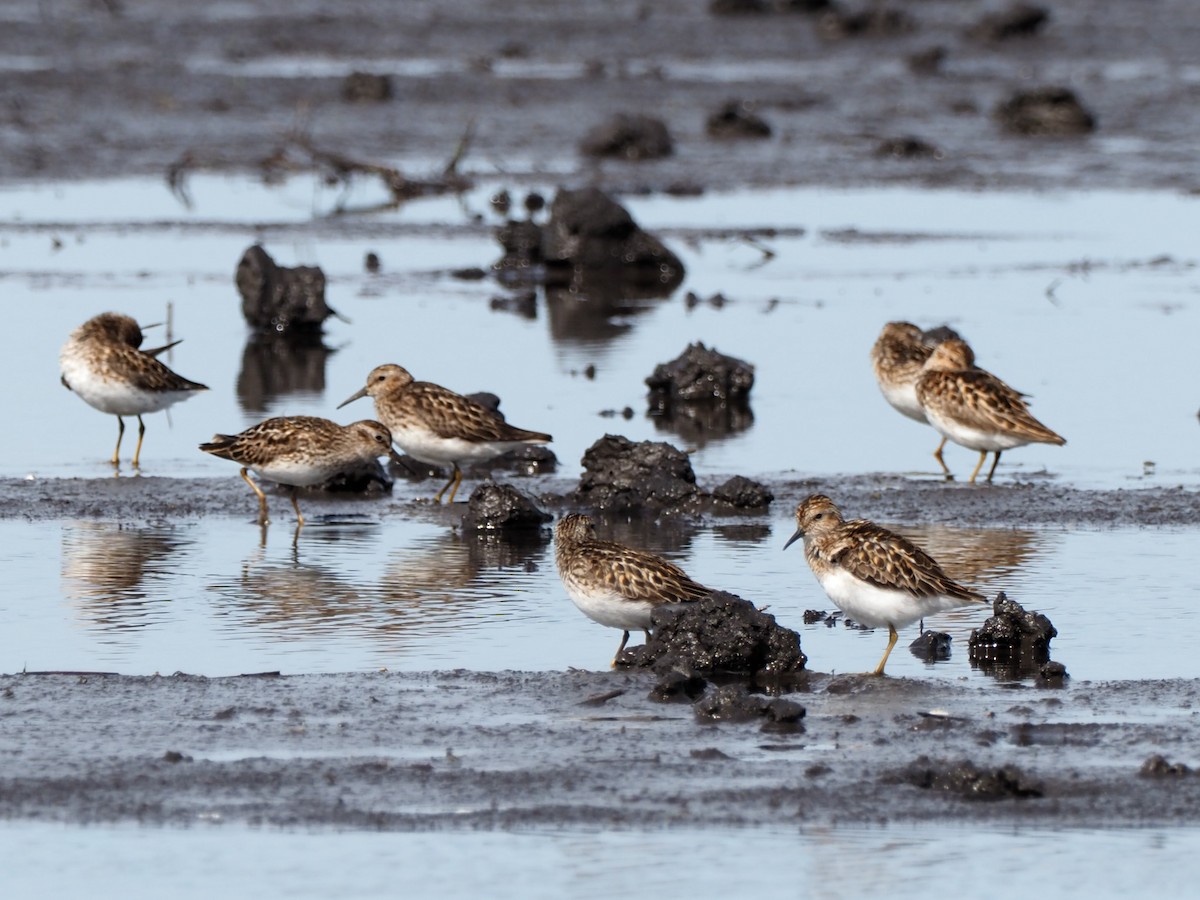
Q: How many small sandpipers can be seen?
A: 7